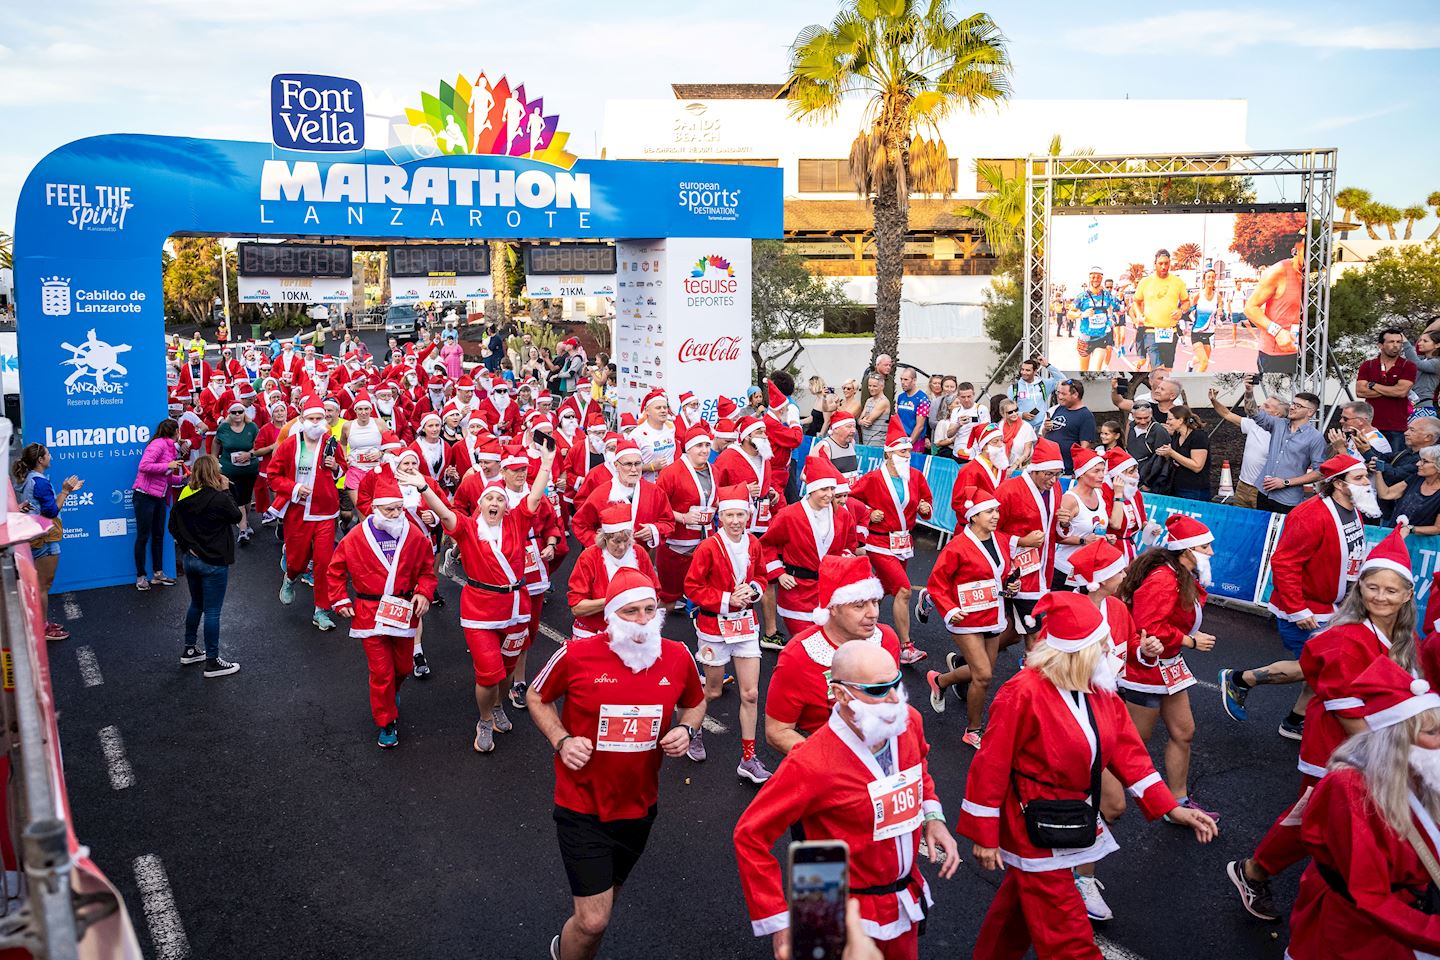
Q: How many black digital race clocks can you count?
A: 3